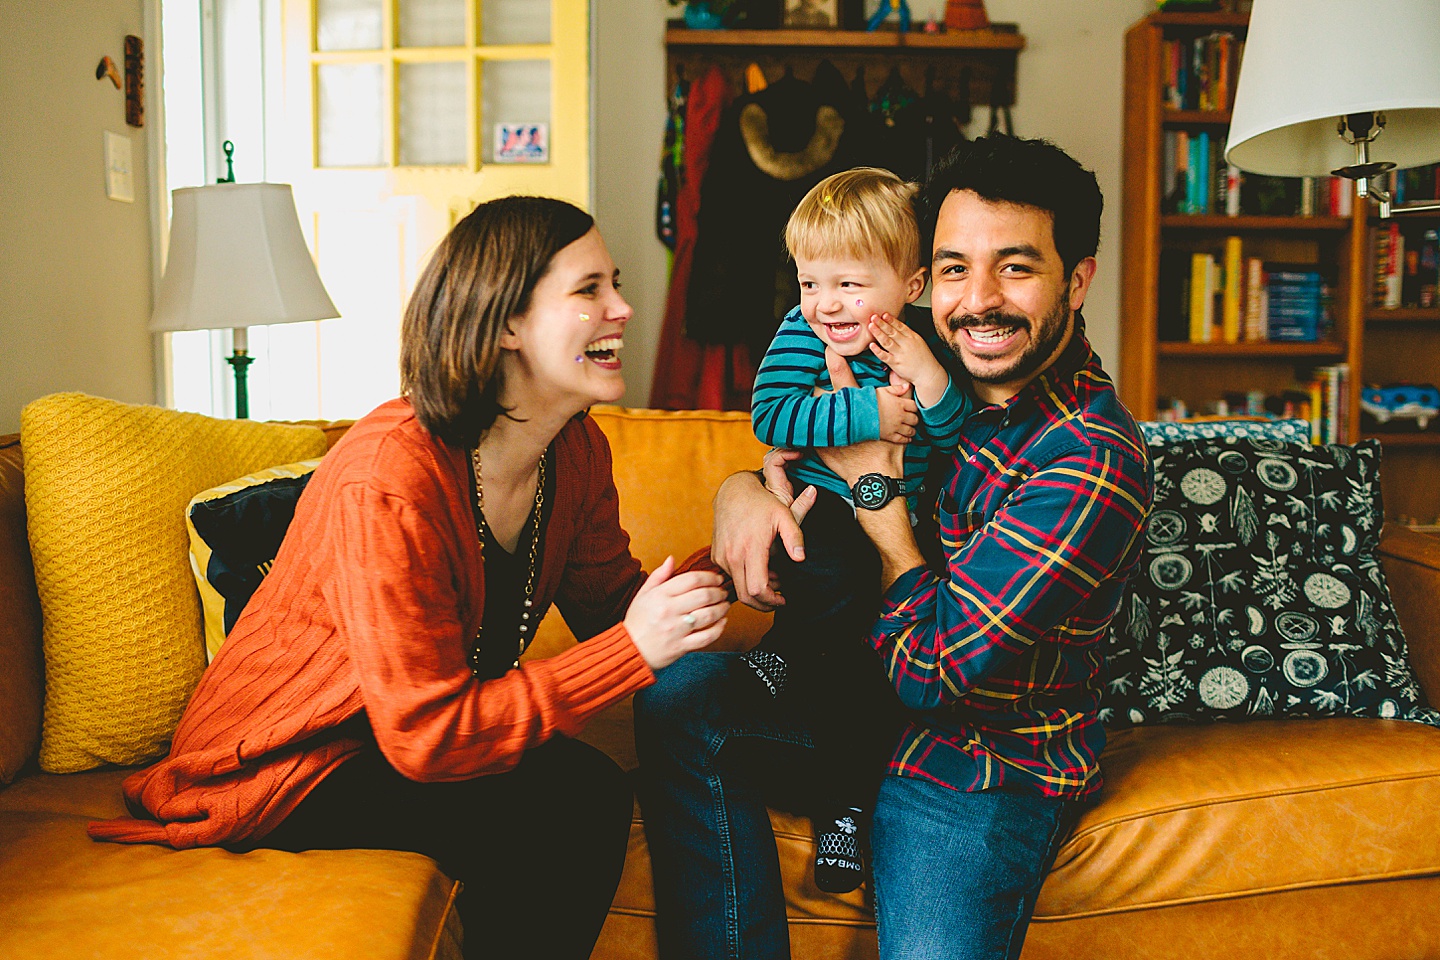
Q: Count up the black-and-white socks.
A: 2